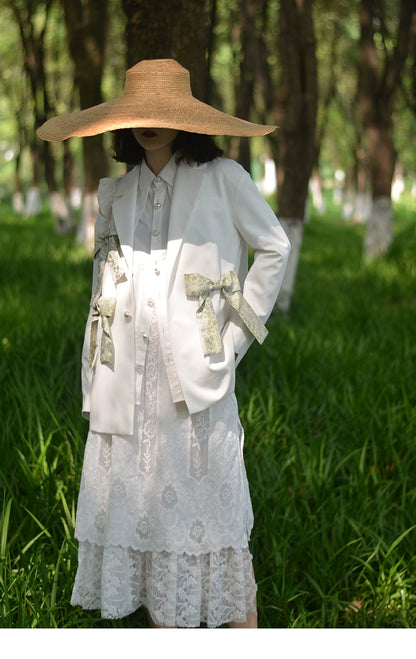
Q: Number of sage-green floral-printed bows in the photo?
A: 3